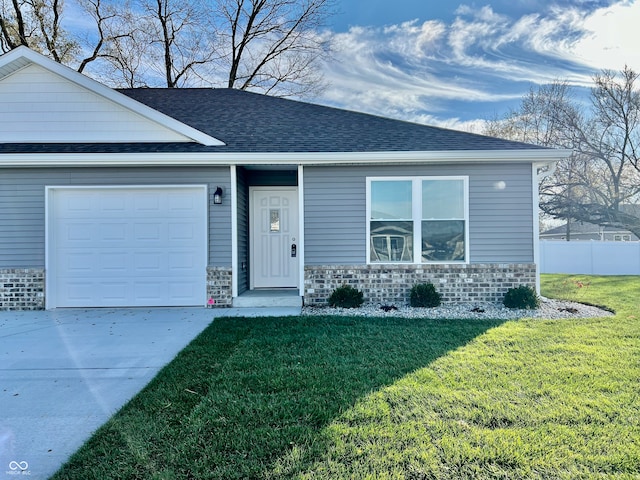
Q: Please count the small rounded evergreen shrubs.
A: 3